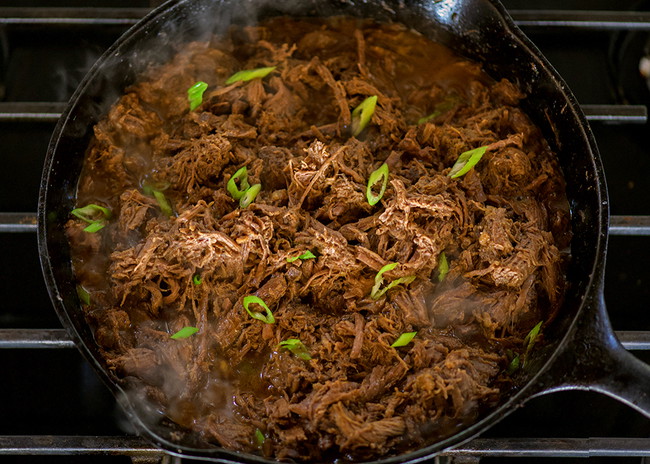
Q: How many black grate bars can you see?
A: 5